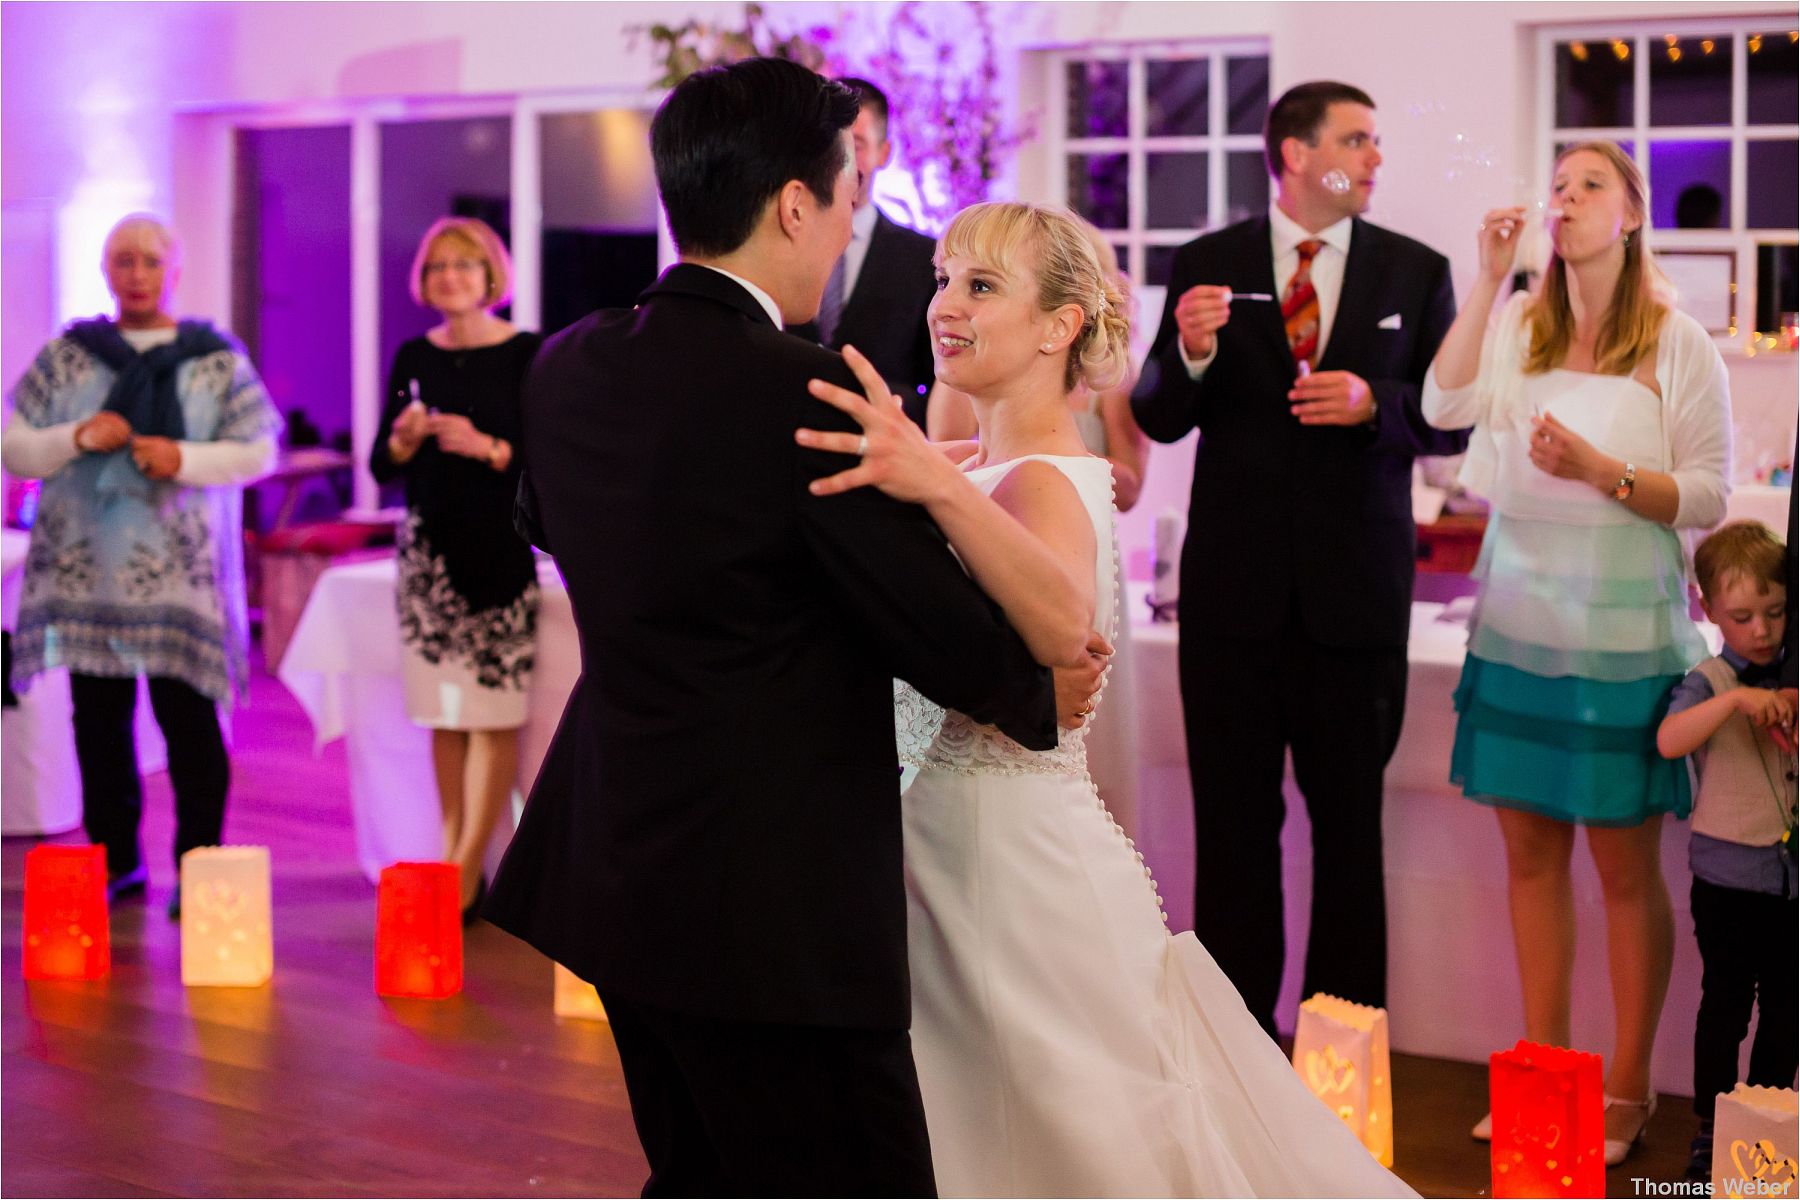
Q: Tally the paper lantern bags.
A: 7